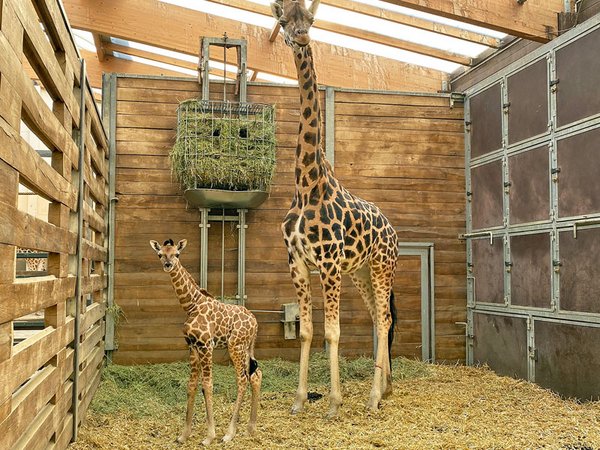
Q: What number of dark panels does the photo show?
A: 11